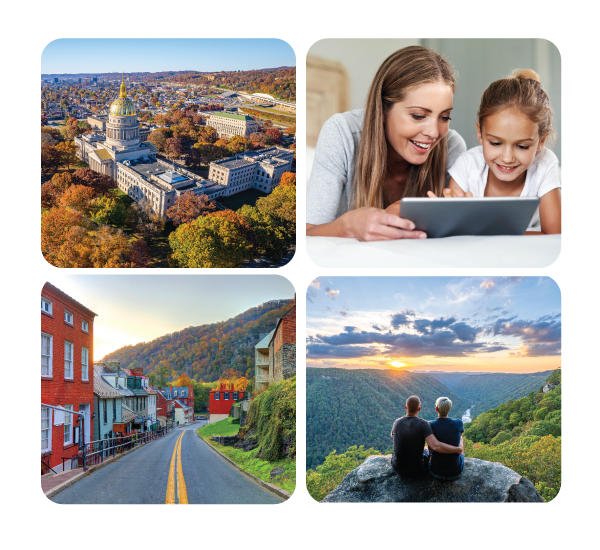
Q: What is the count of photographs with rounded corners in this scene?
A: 4